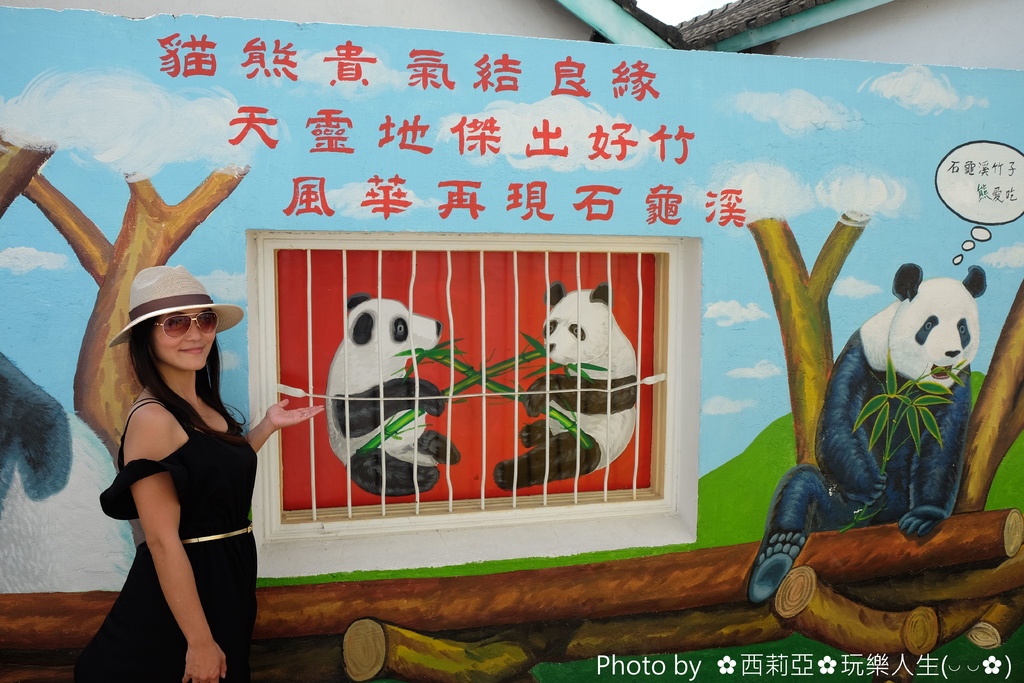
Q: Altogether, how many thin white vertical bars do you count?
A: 11